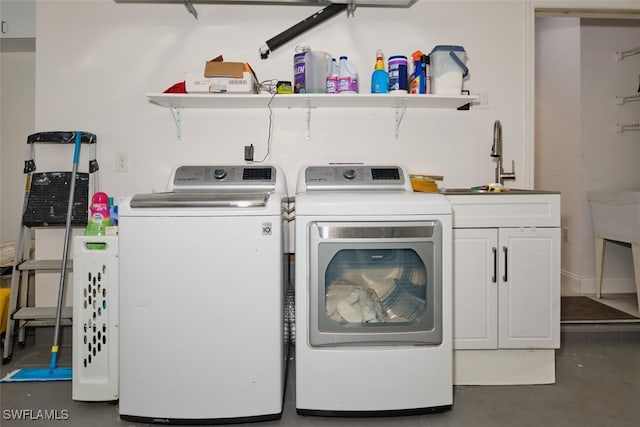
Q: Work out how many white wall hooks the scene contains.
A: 3